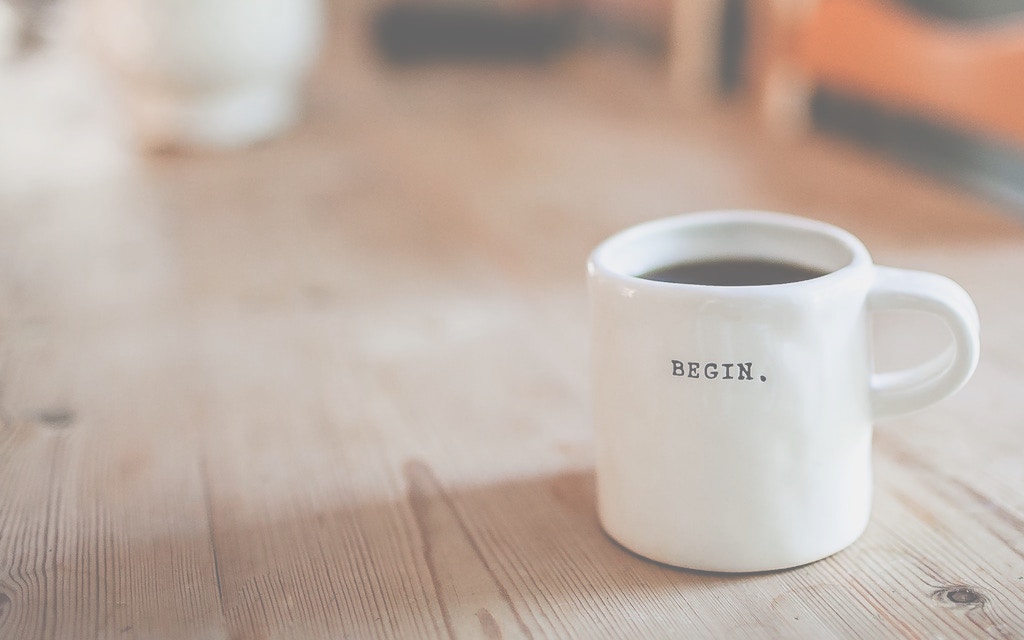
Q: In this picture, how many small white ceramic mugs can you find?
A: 1